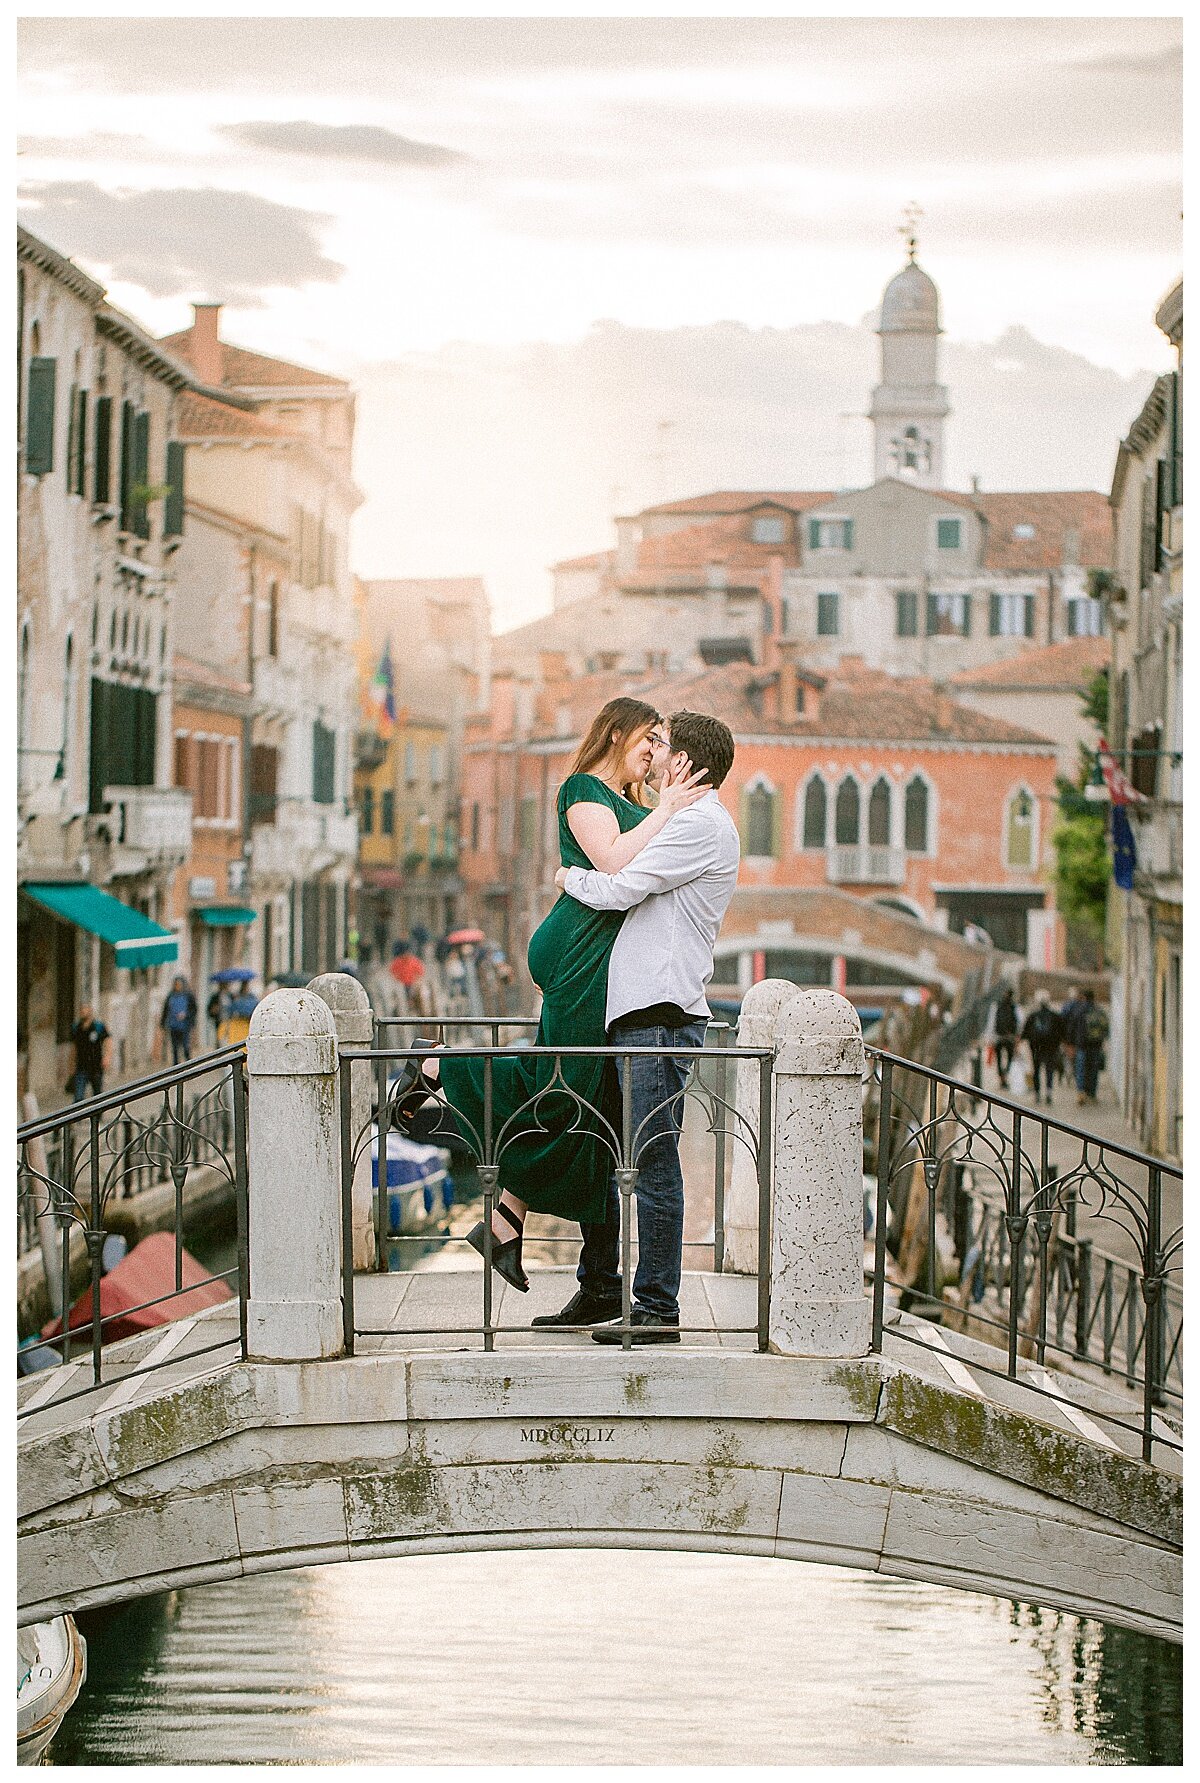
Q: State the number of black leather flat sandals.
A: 2